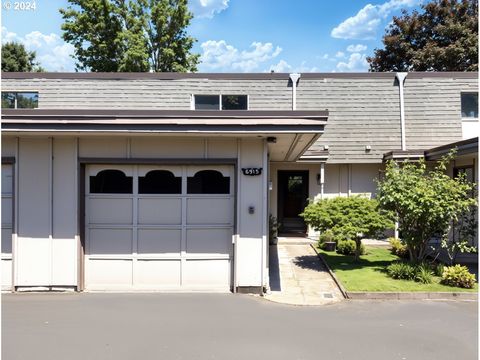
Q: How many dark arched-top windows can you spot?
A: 3